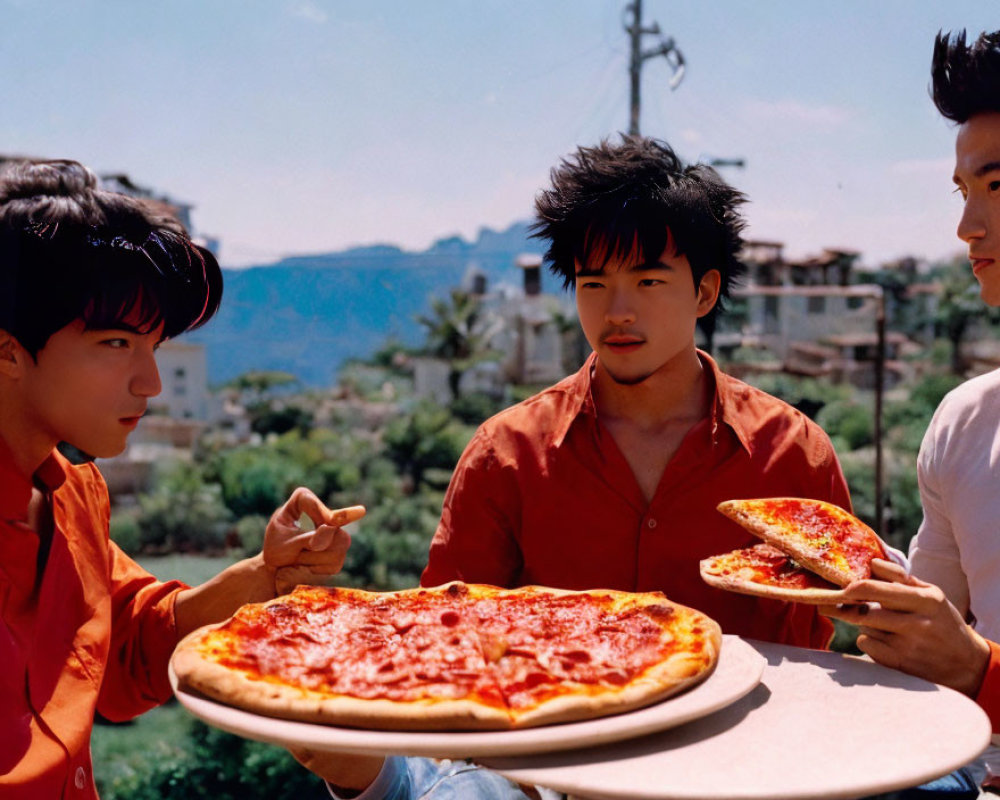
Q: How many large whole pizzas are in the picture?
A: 1